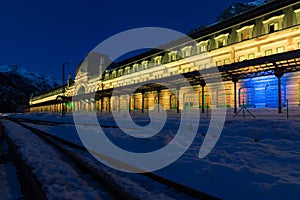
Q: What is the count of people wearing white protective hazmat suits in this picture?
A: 0